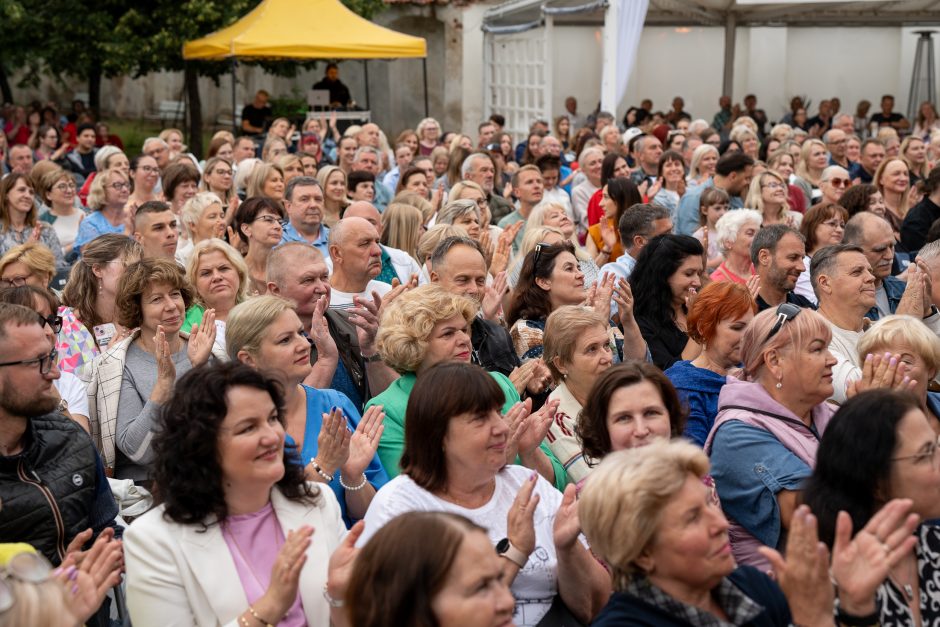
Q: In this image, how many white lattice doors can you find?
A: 1